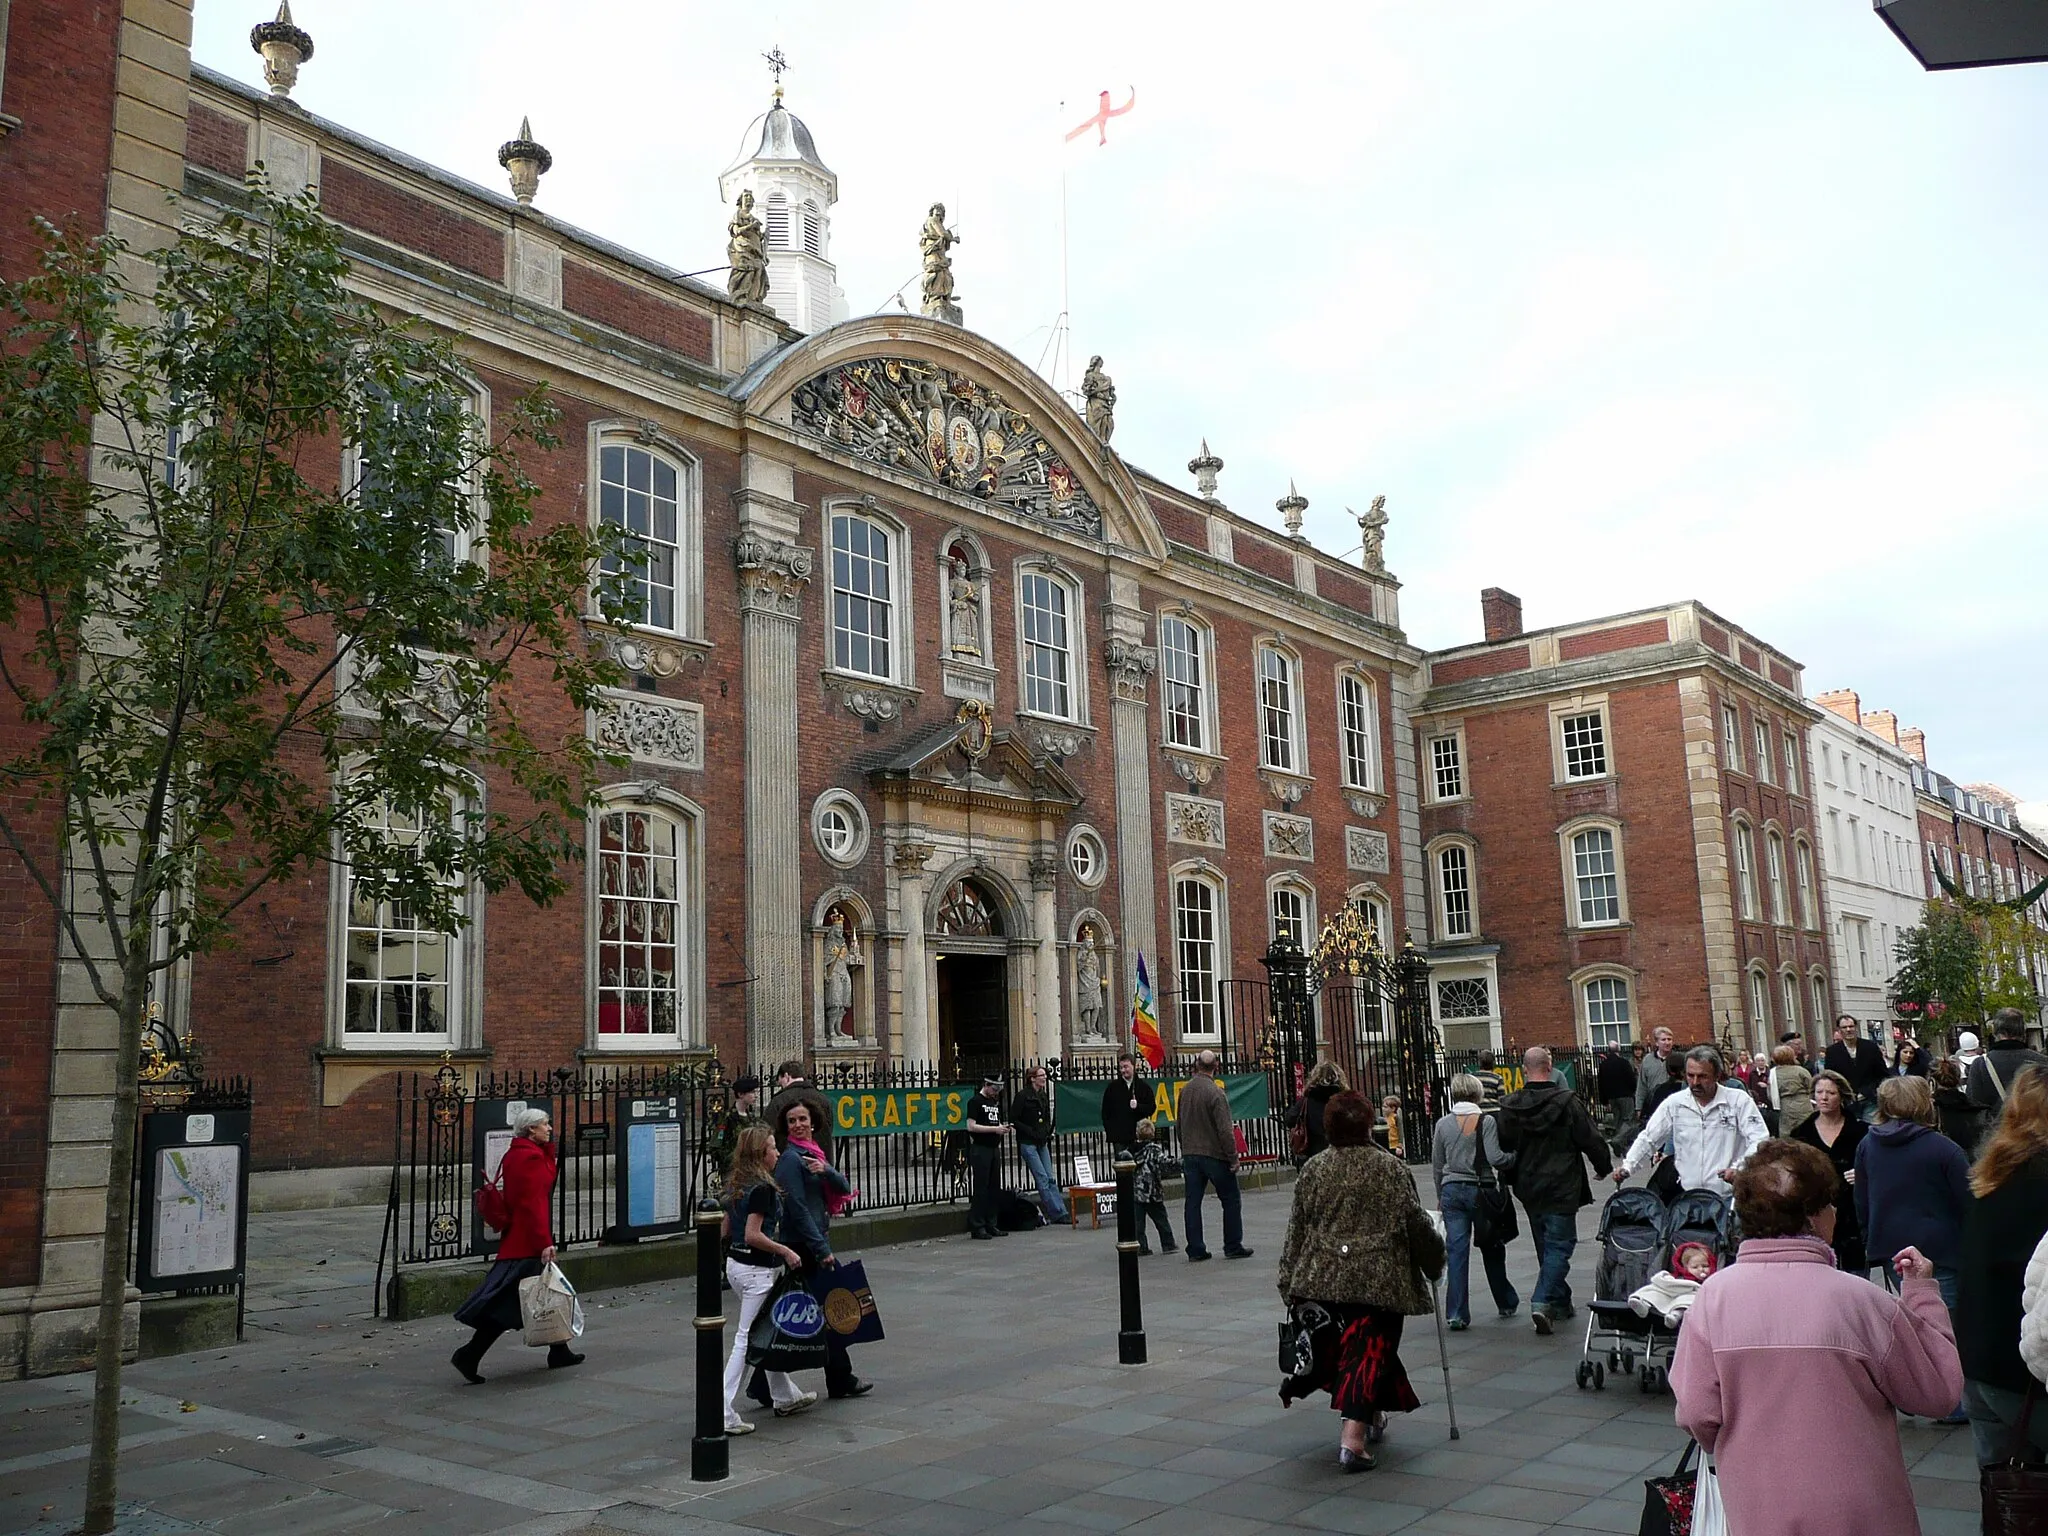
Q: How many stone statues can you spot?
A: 7